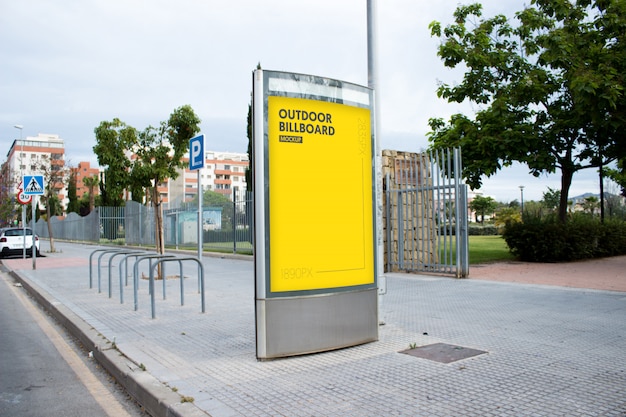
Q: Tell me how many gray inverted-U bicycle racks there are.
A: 6